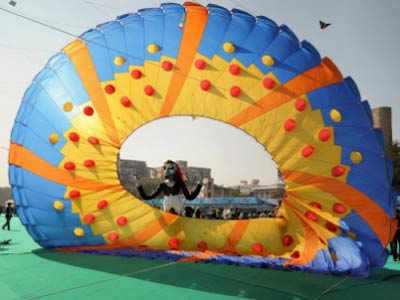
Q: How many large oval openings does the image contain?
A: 1